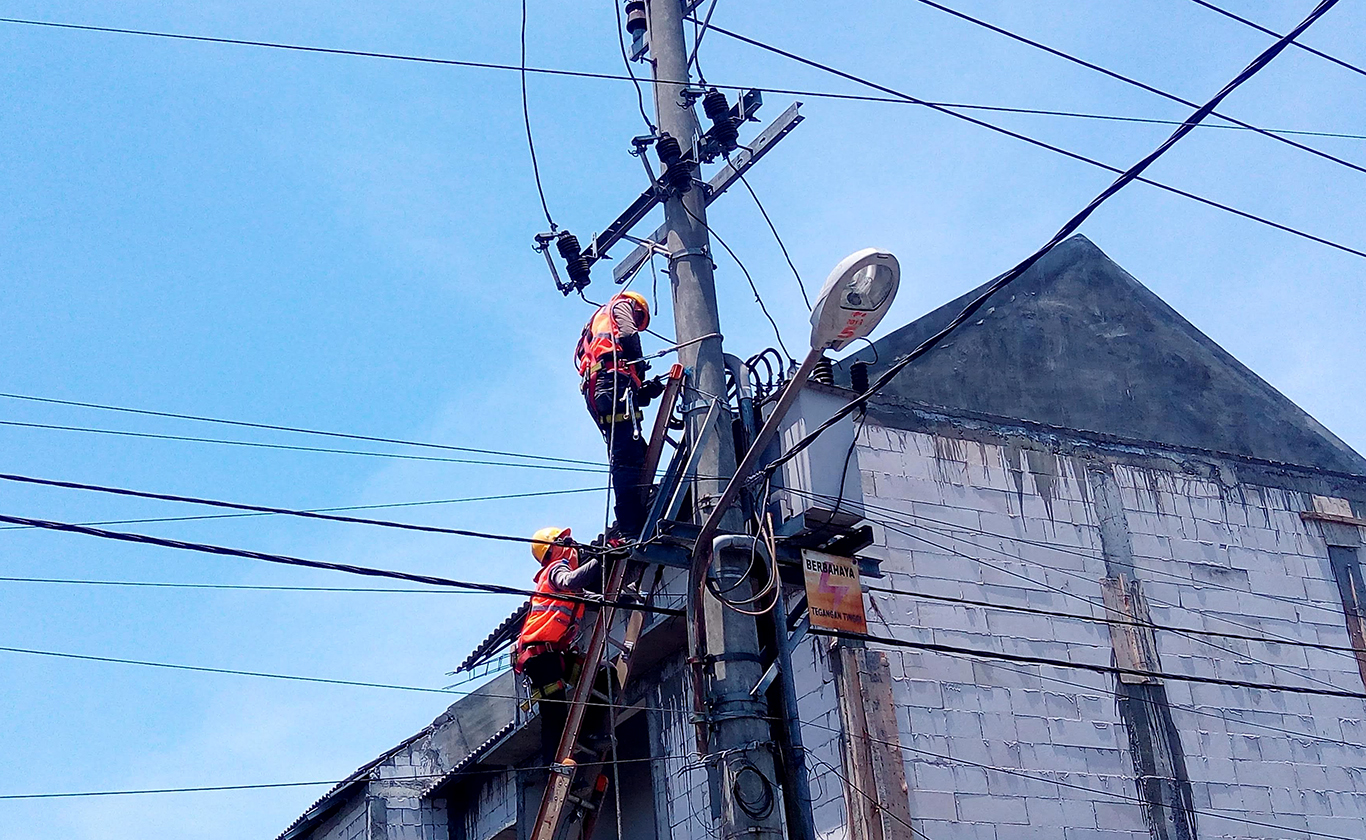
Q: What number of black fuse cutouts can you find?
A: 3